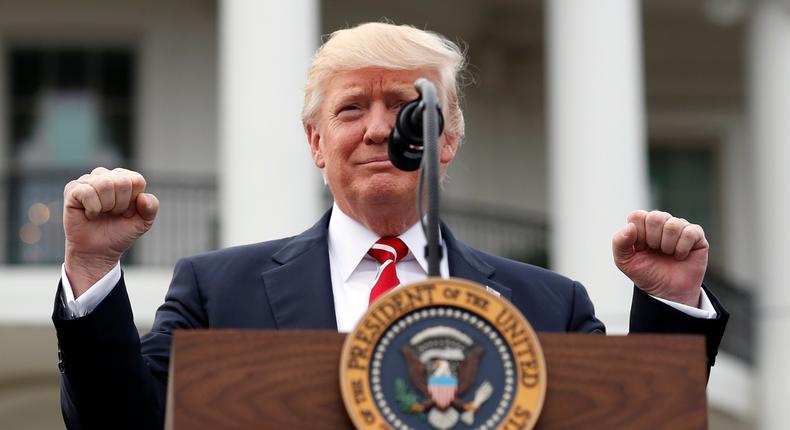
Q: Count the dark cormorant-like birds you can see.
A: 0